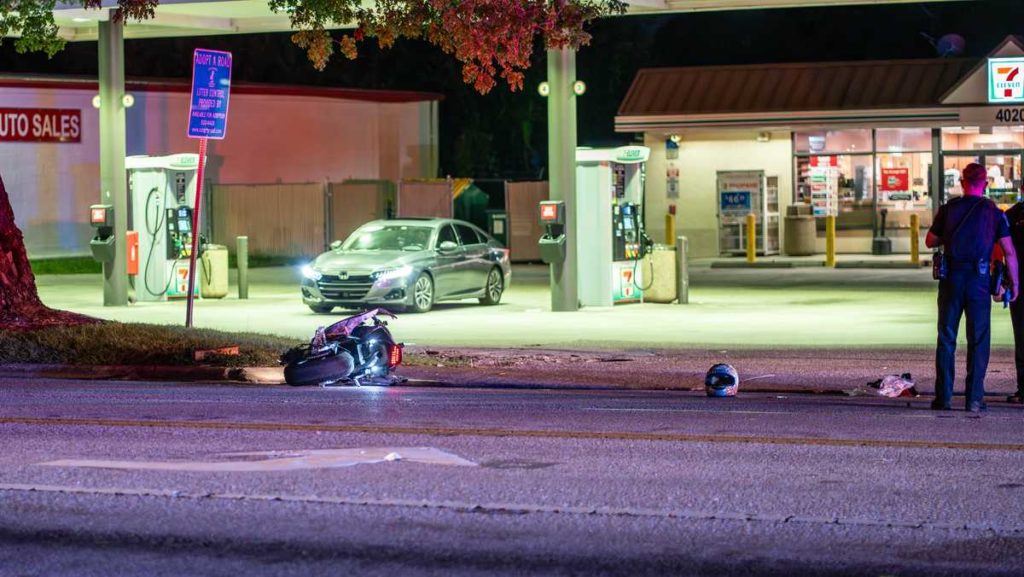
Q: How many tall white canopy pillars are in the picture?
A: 2